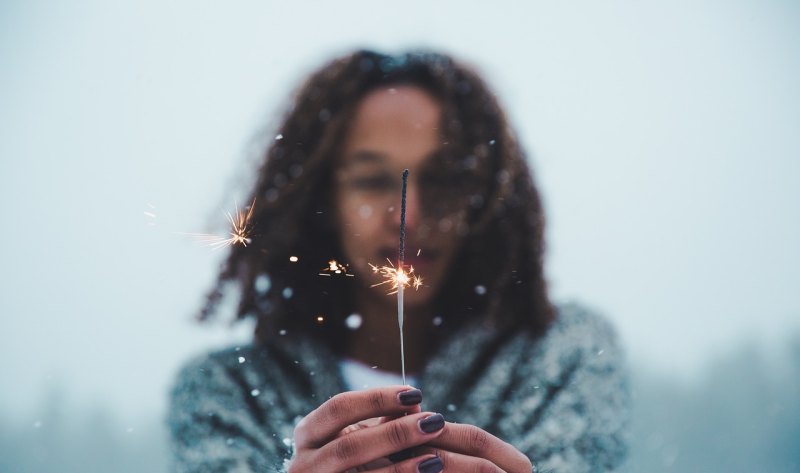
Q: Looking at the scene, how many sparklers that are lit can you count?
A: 1